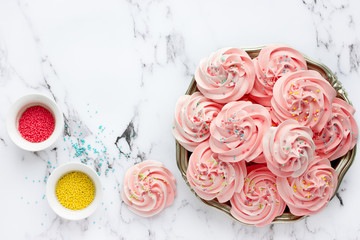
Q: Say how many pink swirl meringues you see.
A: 11